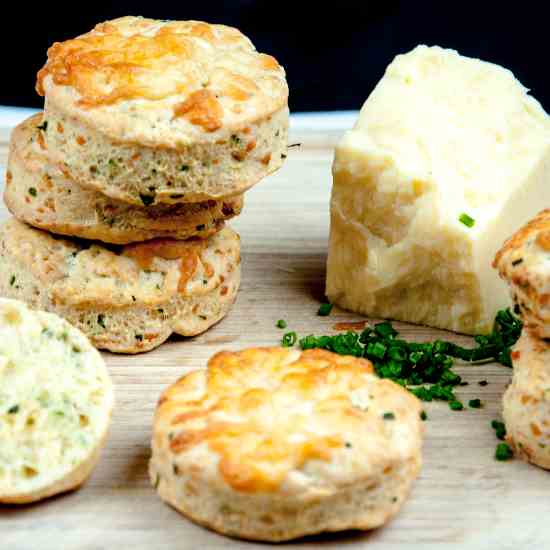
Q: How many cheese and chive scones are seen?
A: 7